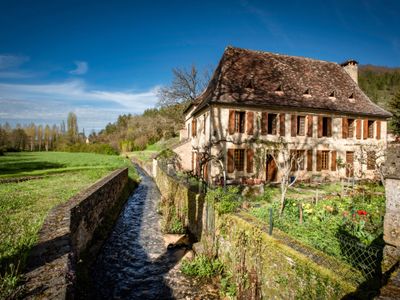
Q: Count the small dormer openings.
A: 5